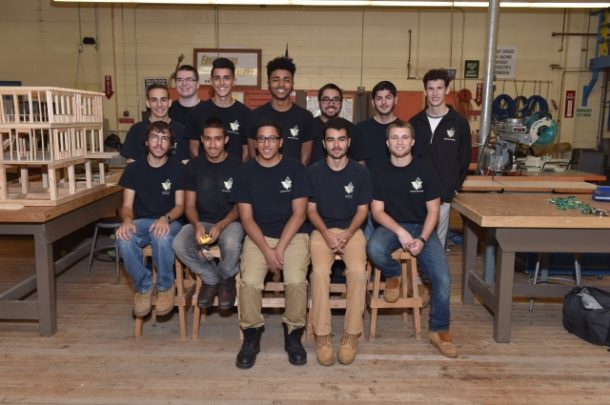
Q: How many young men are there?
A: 12